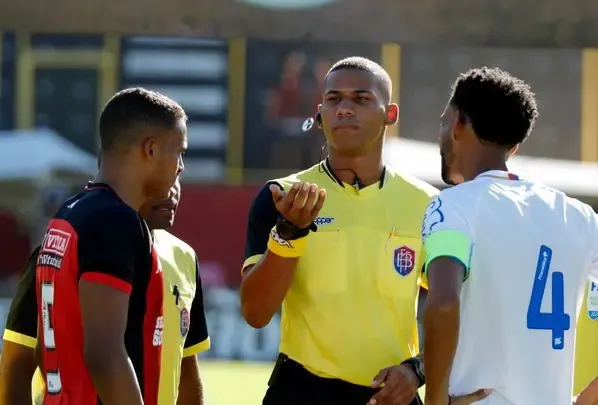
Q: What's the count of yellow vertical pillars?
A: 5